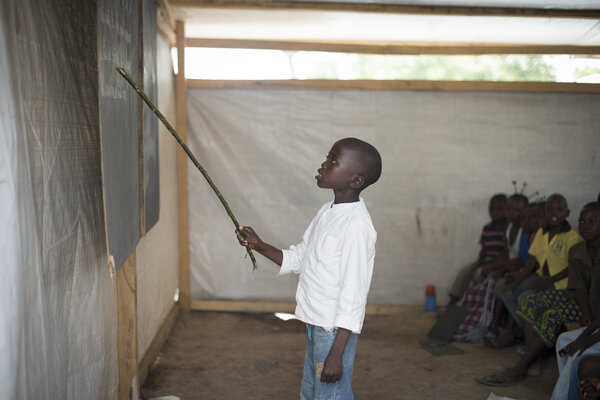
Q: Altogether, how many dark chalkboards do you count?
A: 2